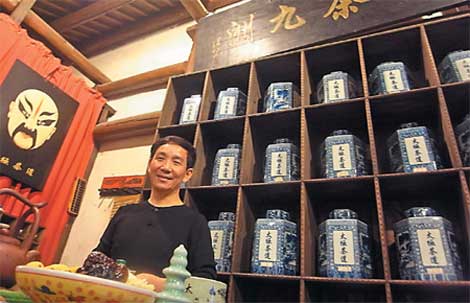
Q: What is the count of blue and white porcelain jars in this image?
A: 15